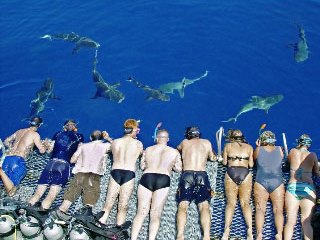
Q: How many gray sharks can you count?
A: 7